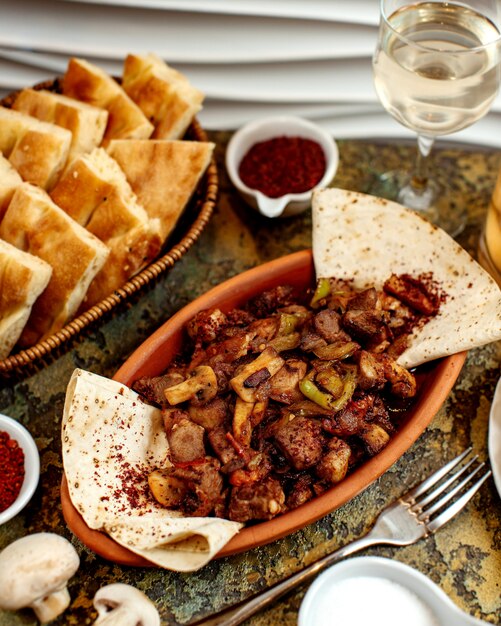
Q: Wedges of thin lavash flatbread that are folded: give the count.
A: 2